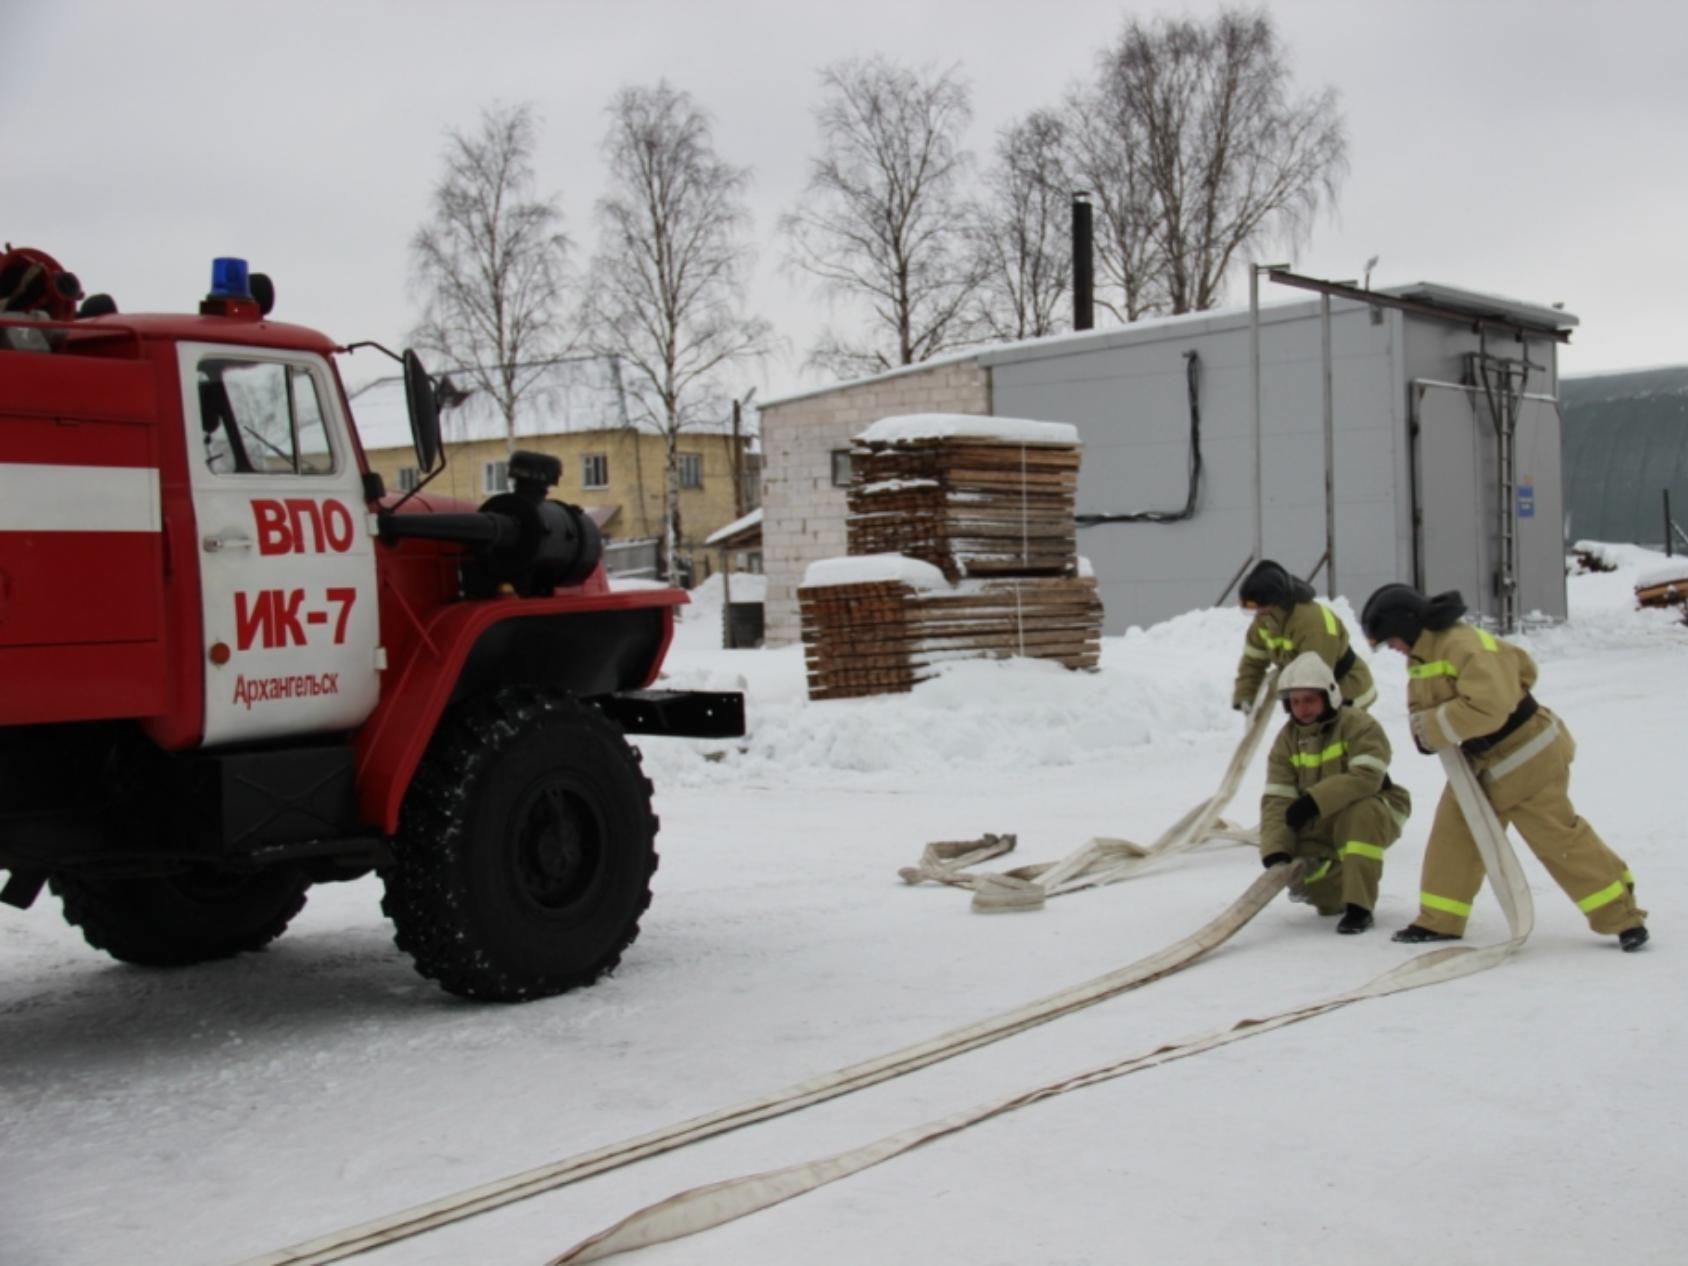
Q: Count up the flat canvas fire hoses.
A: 3